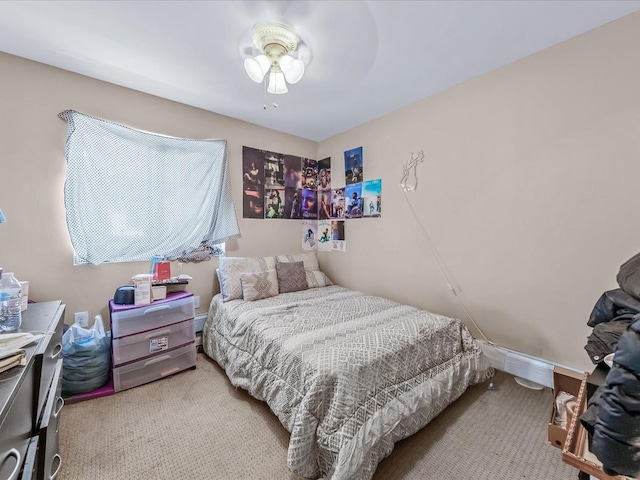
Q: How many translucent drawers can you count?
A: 3